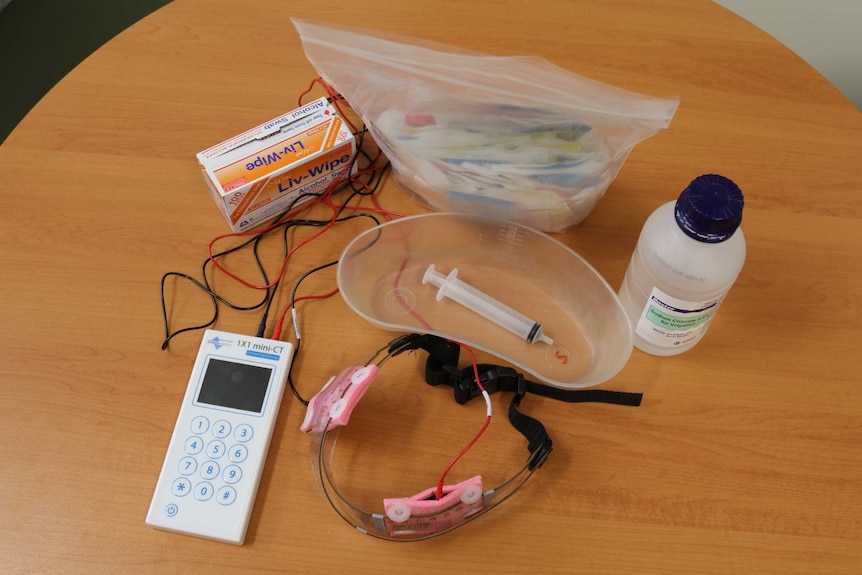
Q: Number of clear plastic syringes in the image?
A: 1